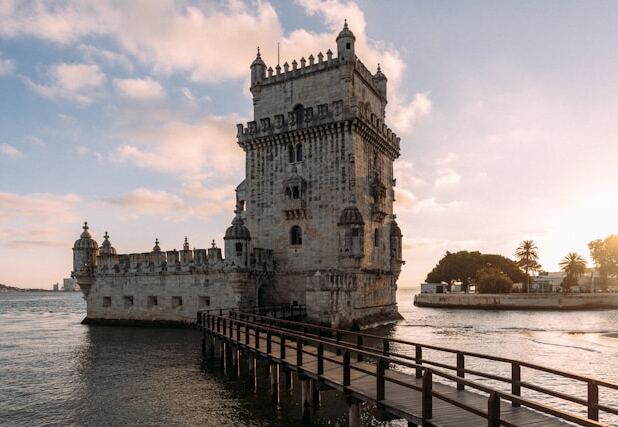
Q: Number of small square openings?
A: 5